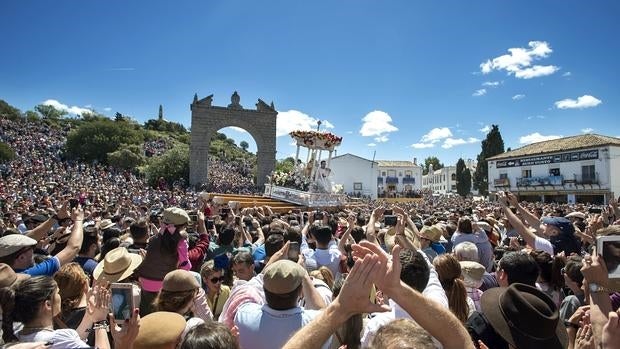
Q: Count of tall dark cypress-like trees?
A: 2